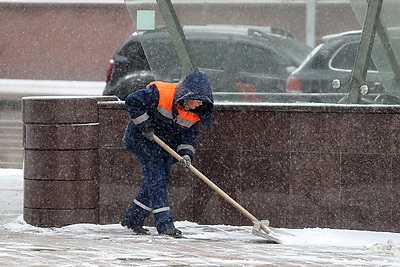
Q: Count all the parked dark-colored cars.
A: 2